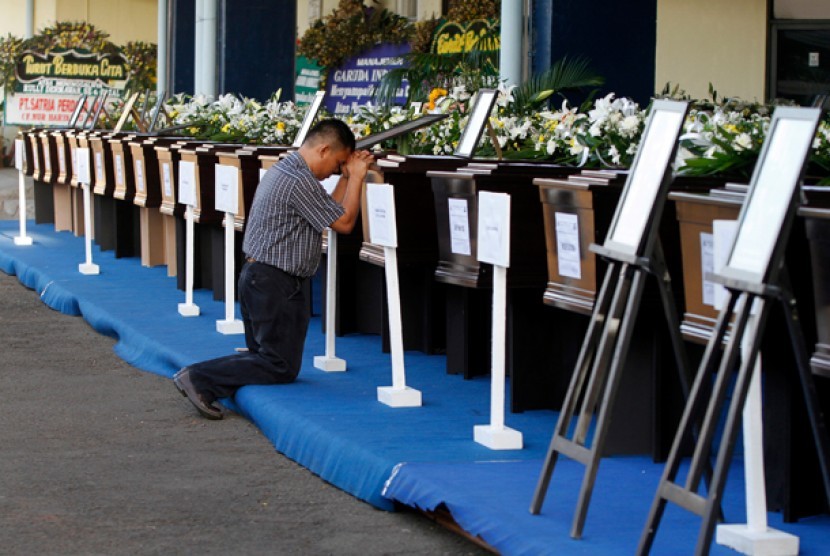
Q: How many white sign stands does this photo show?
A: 8